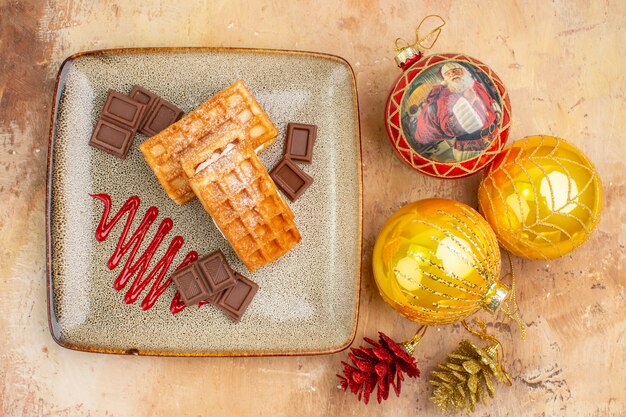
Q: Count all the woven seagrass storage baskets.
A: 0